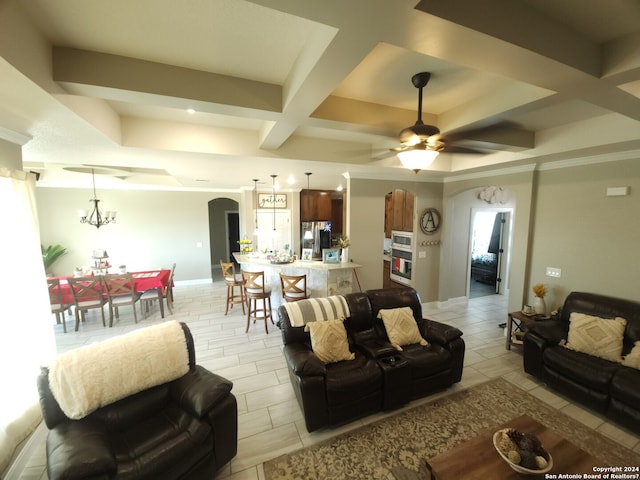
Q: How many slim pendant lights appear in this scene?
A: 3